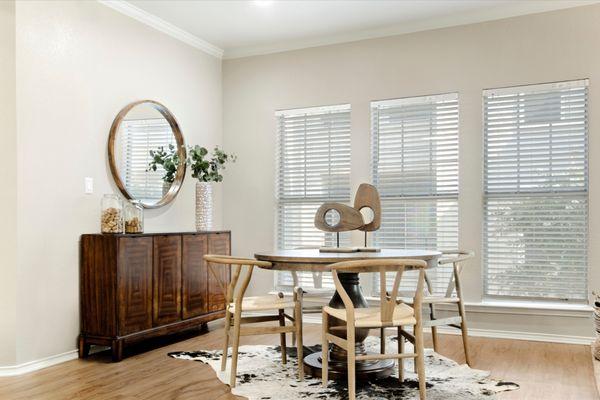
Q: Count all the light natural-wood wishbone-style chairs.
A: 4